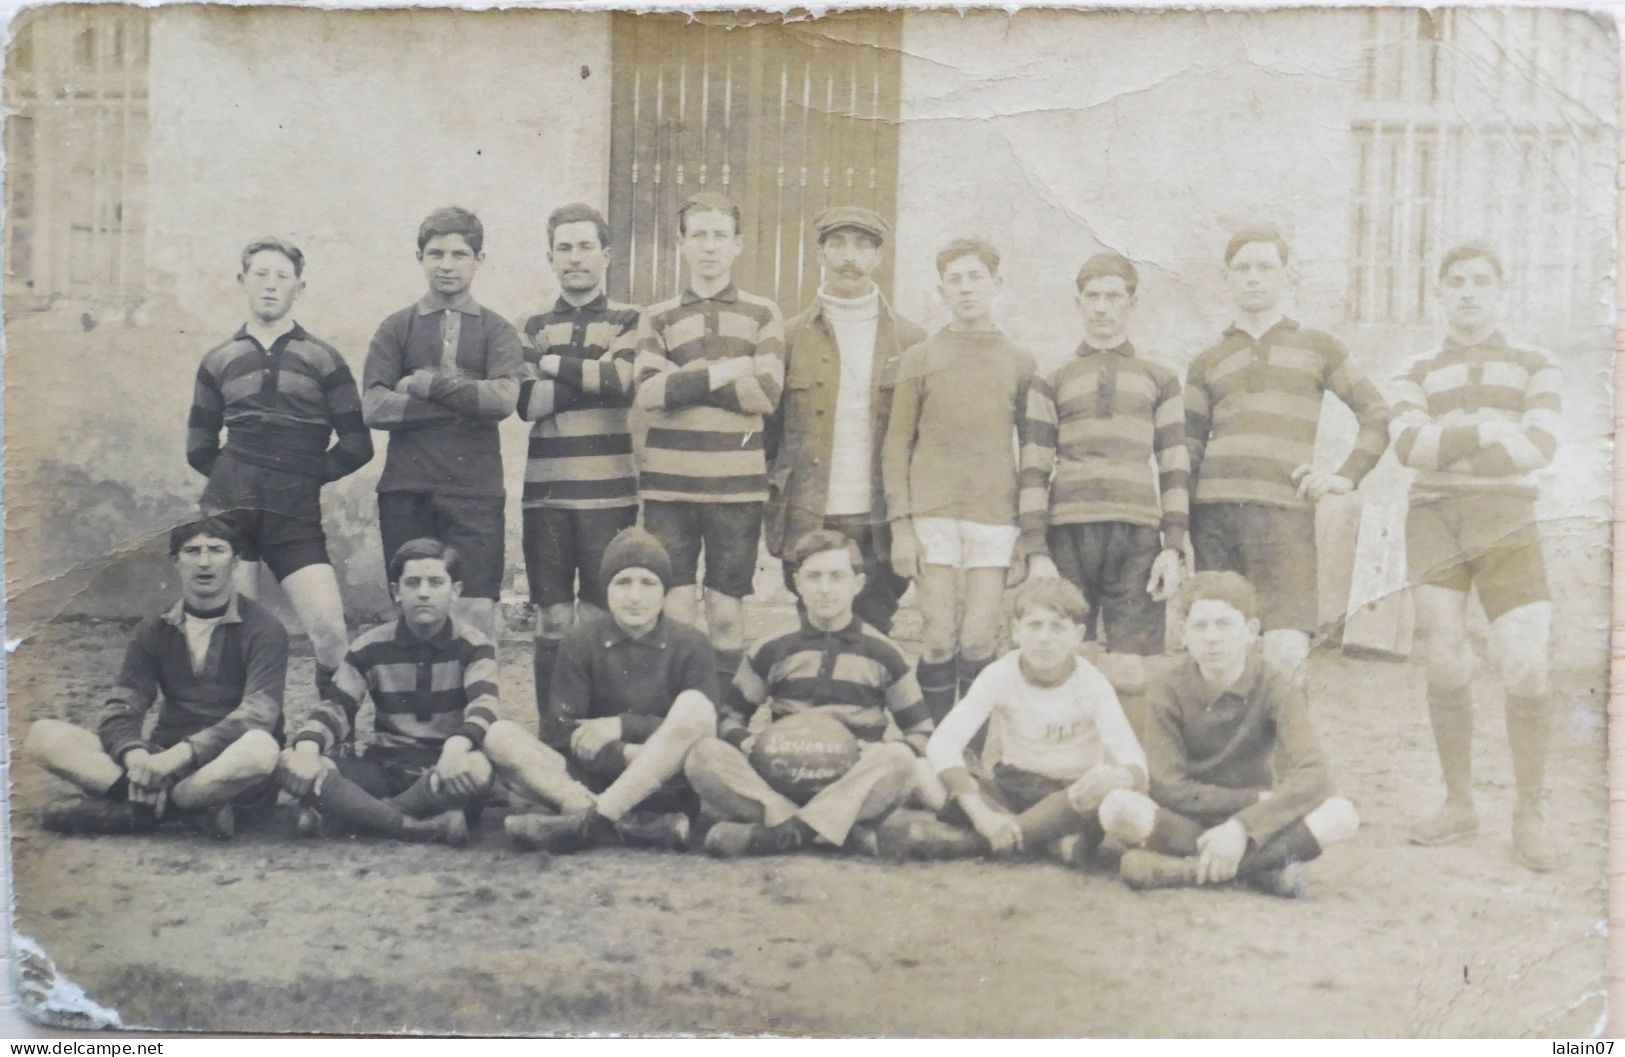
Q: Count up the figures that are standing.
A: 9